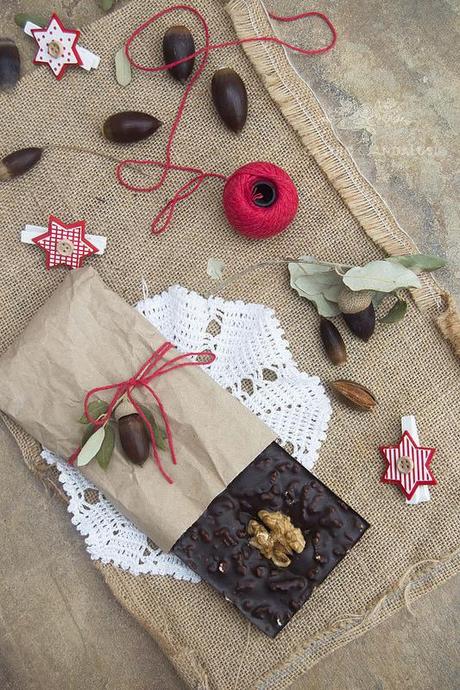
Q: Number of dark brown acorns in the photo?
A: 8